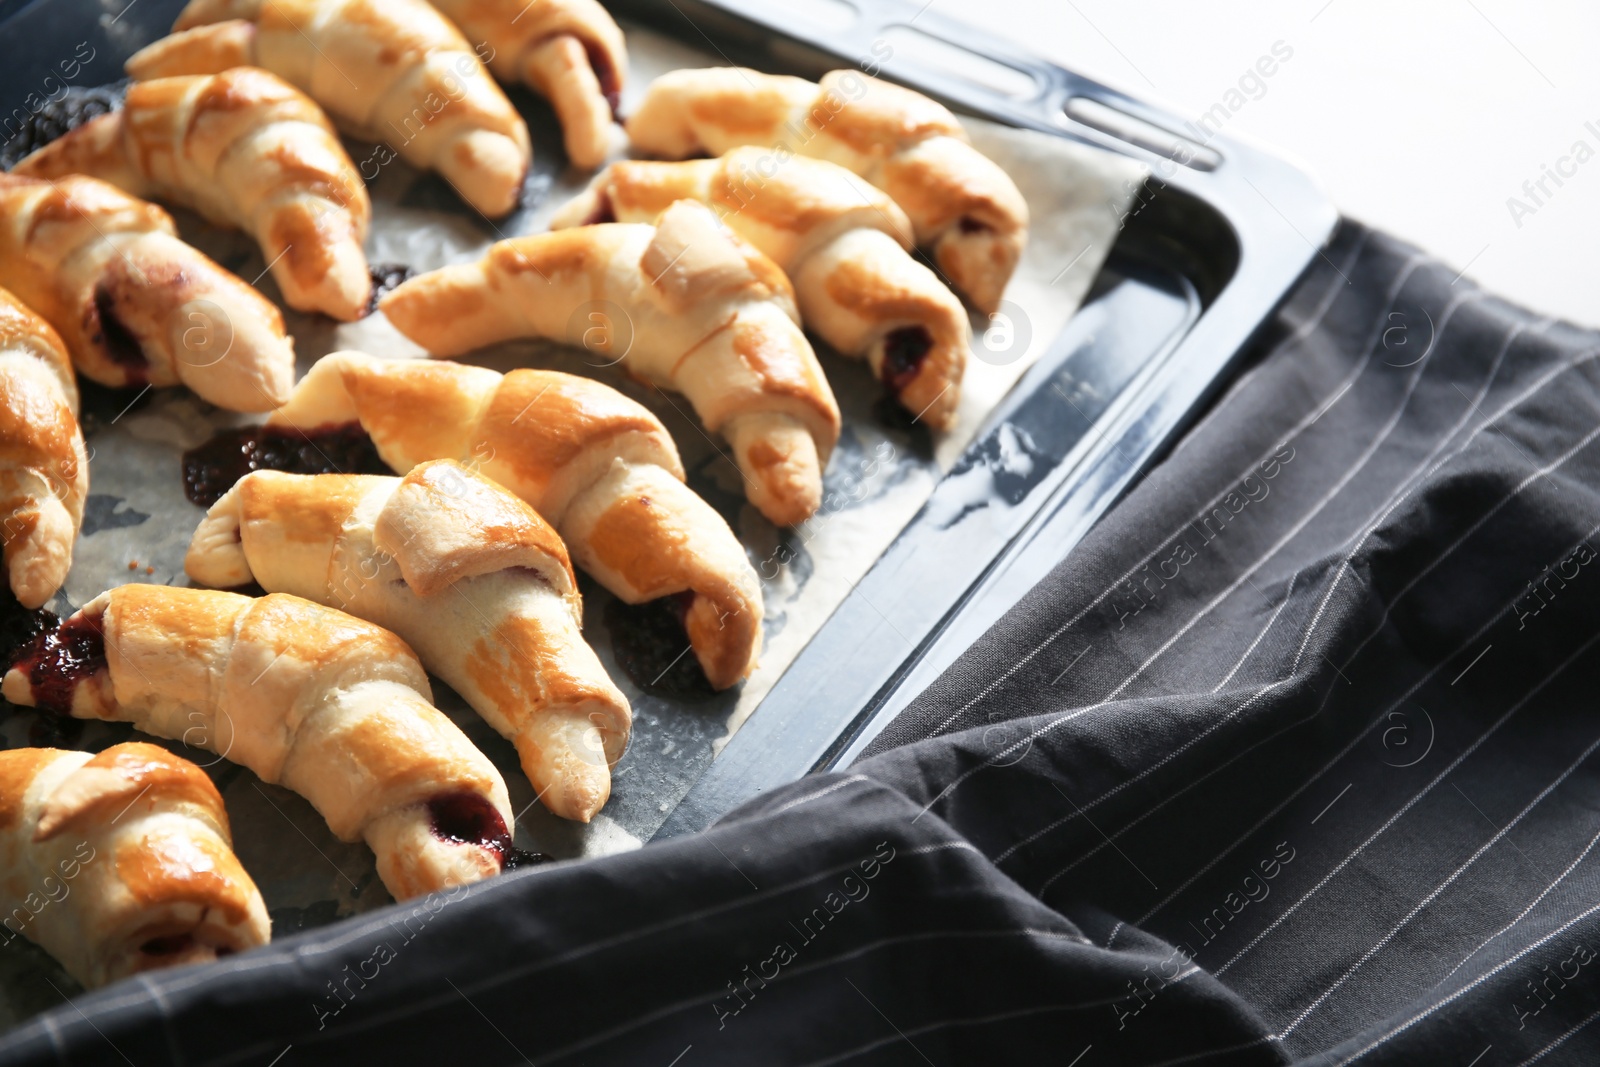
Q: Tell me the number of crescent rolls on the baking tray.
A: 12